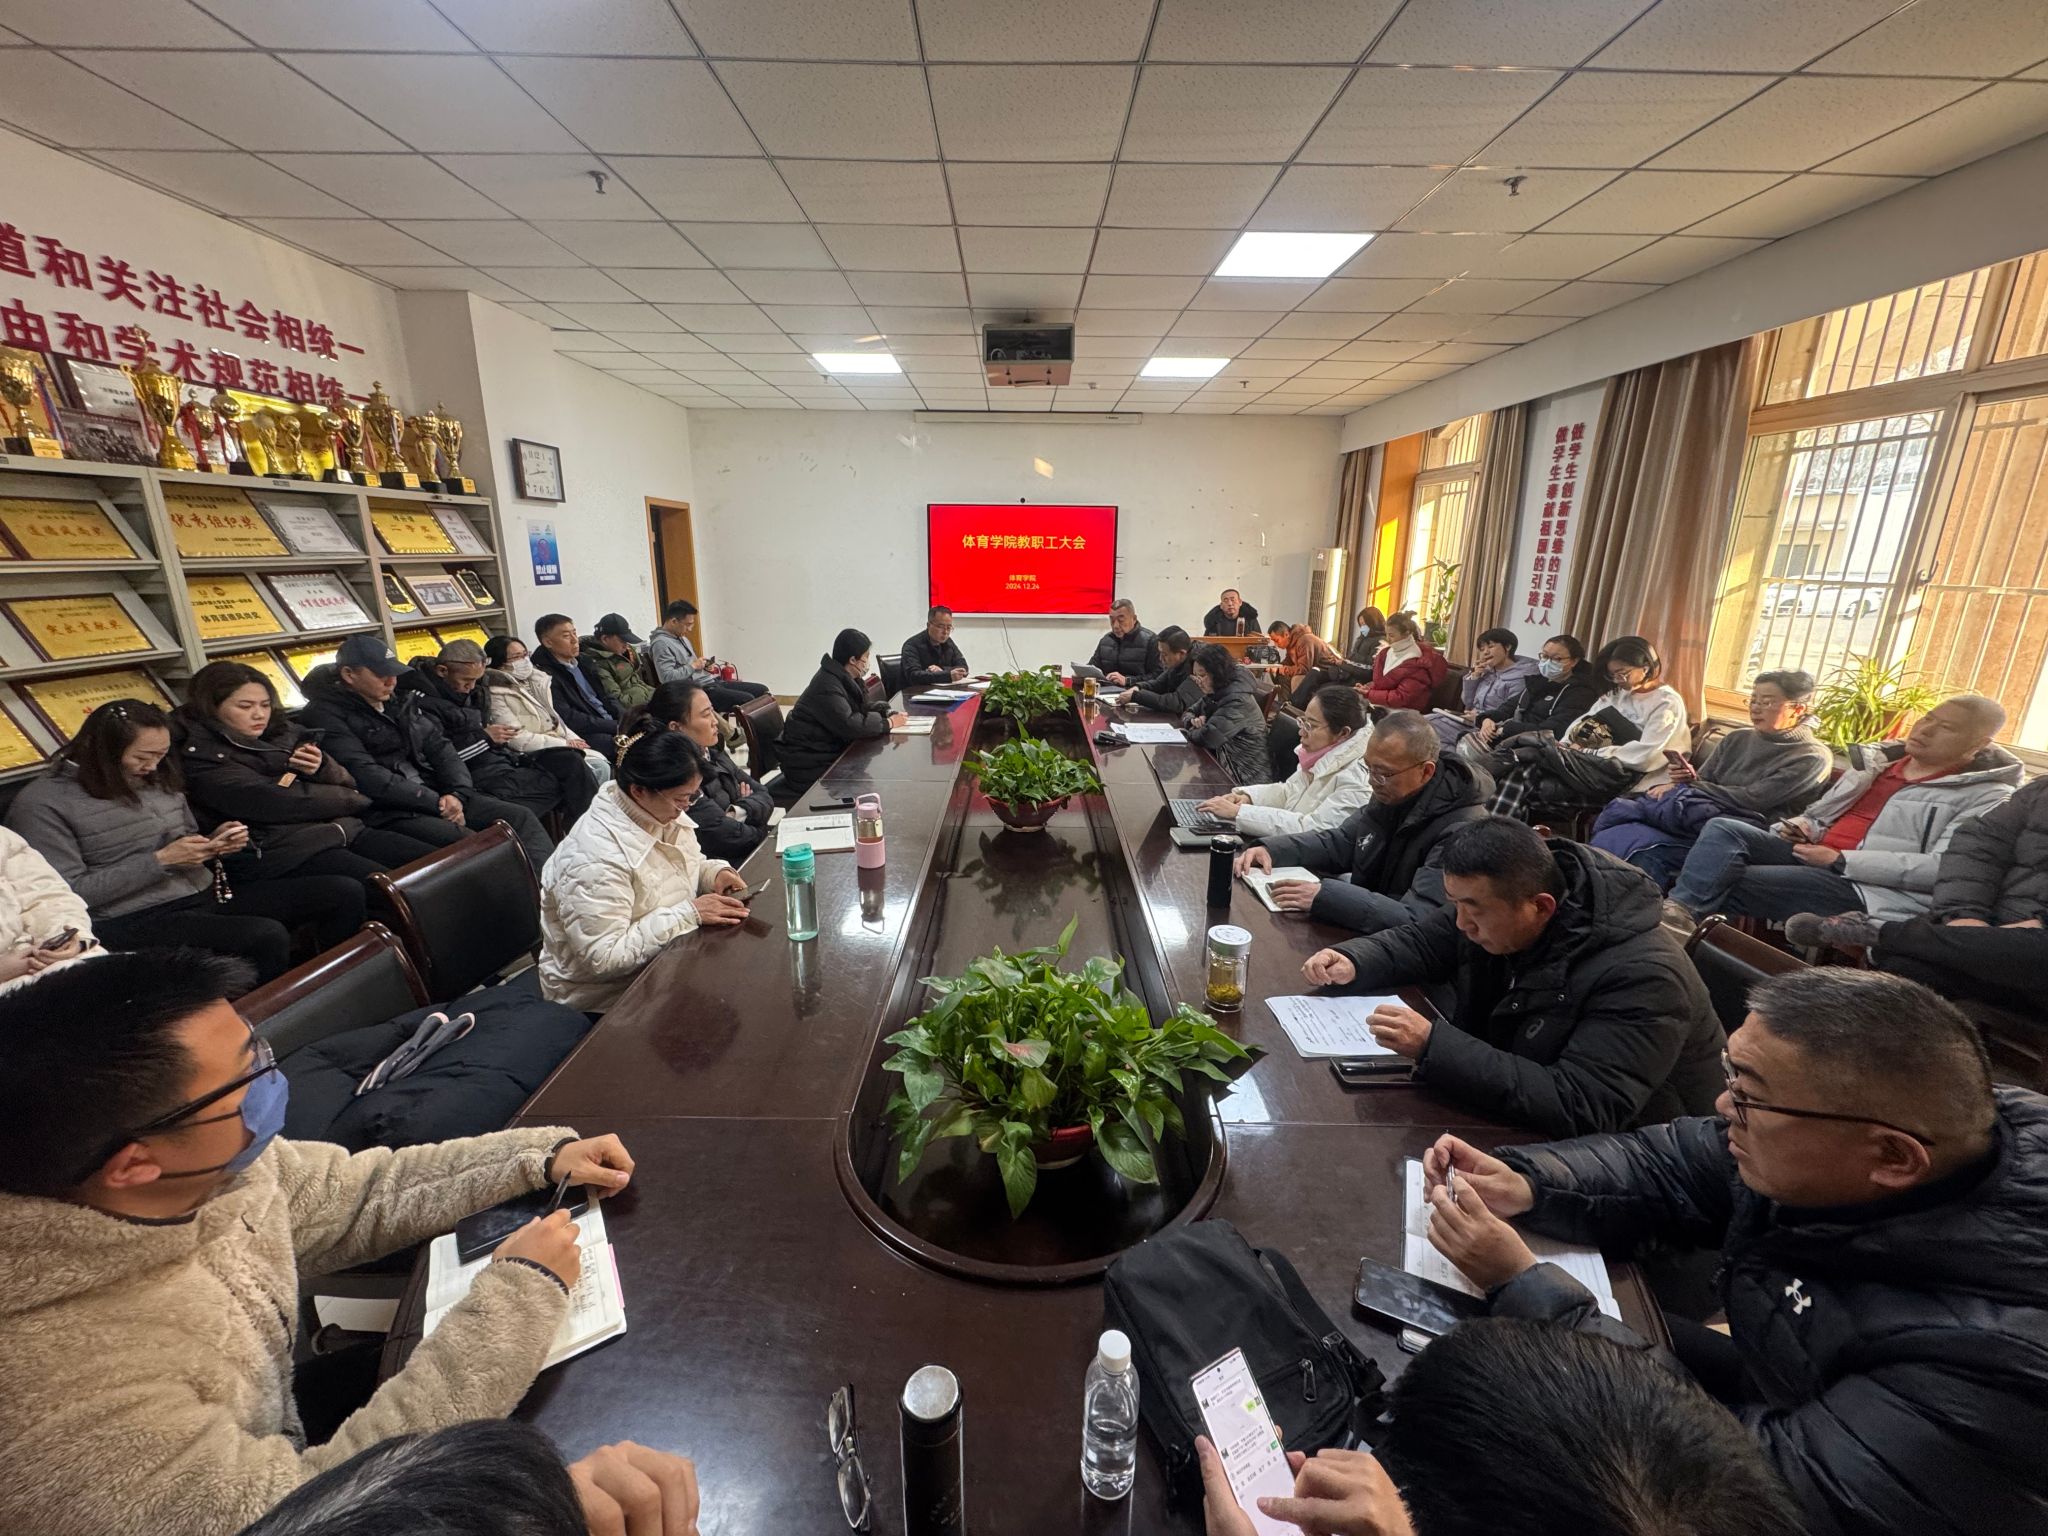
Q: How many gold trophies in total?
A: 11